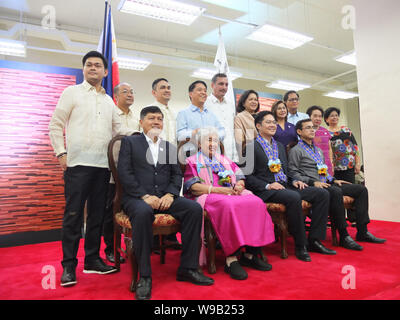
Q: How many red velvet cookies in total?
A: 0